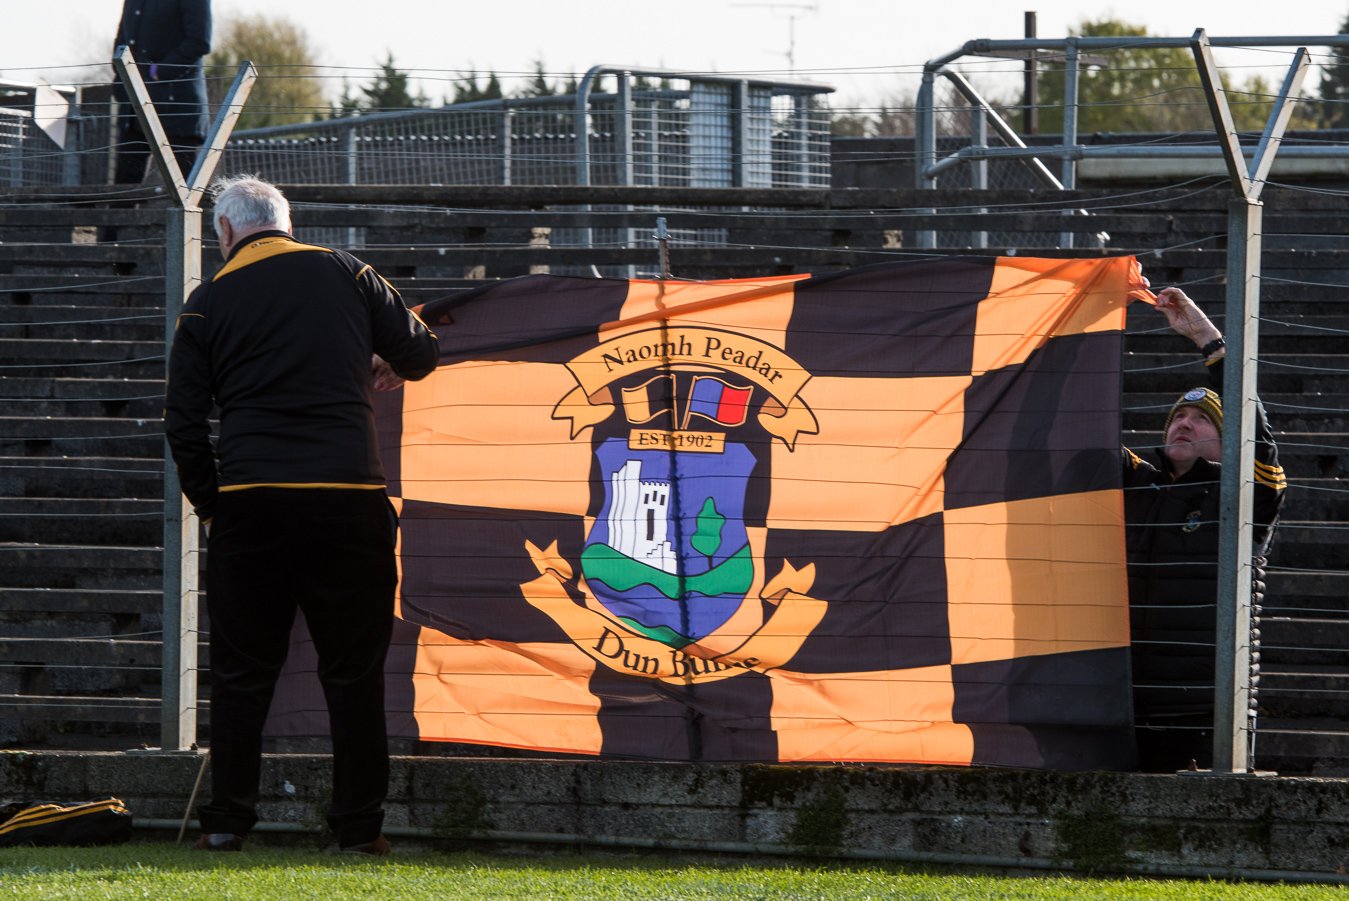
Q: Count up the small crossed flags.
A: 2